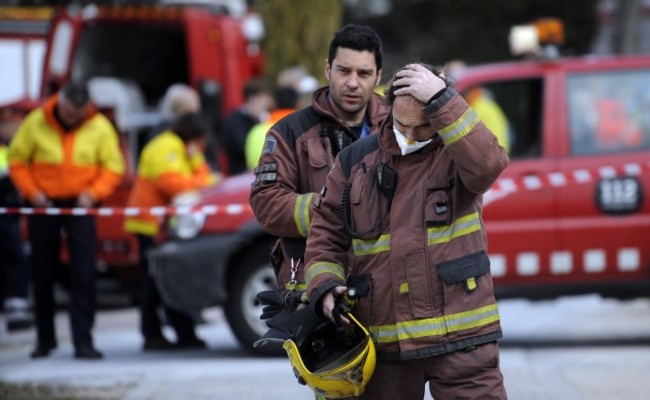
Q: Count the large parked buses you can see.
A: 0